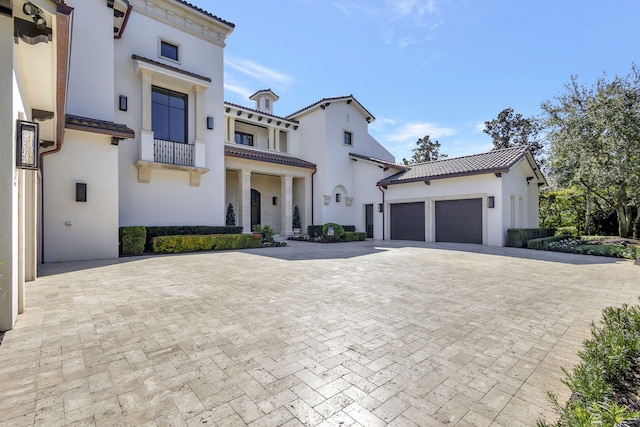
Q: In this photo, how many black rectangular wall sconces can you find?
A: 8